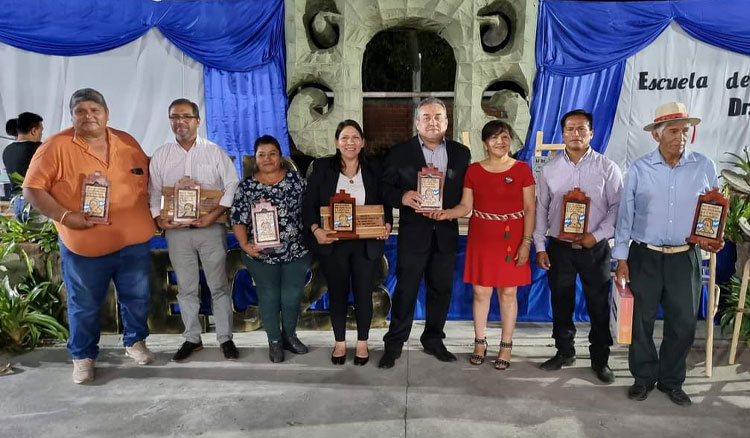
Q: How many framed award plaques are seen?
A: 7